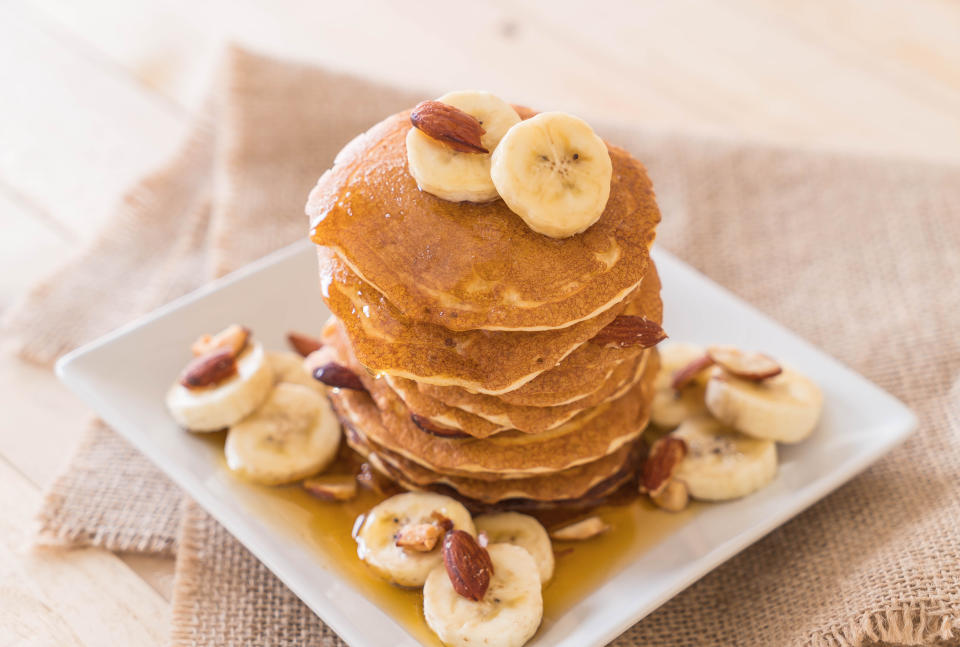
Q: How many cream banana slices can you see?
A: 11